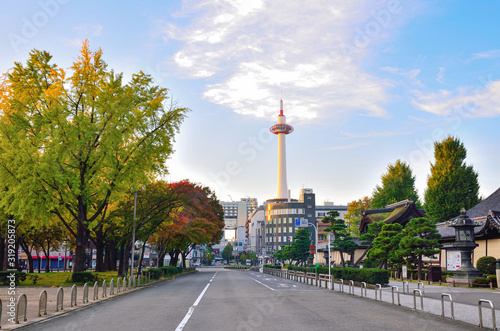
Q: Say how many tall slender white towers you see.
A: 1